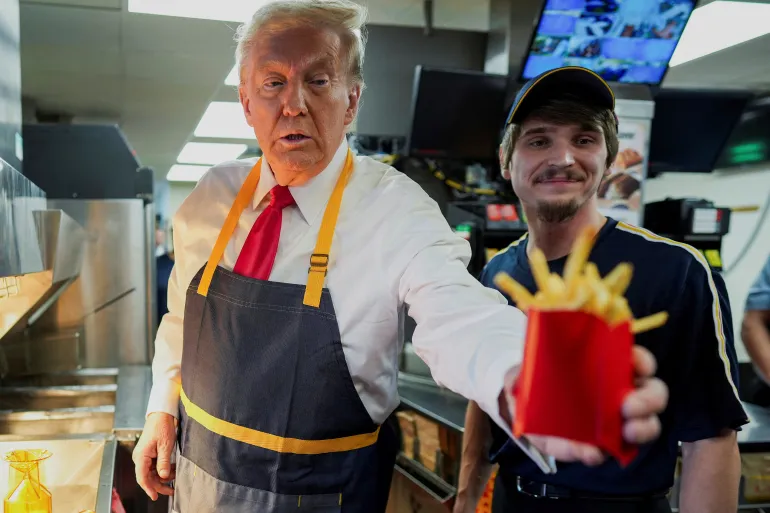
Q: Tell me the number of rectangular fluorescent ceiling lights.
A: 6